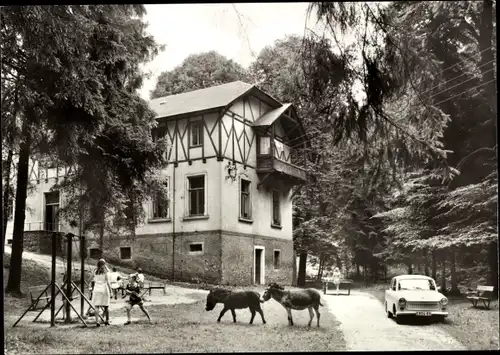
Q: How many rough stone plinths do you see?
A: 1